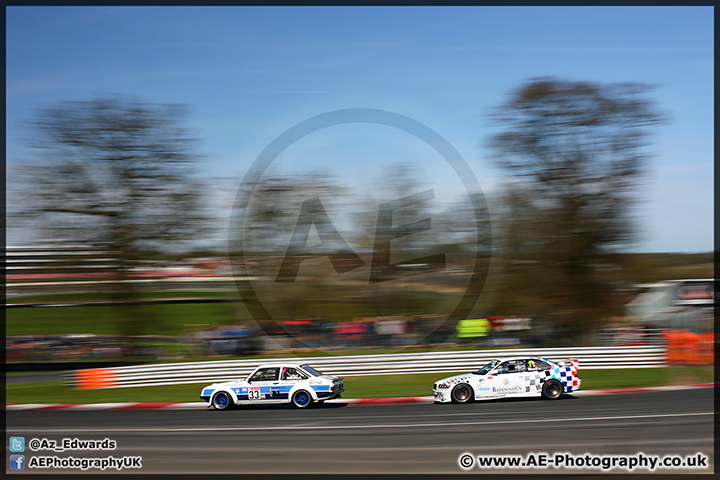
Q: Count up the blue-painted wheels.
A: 2